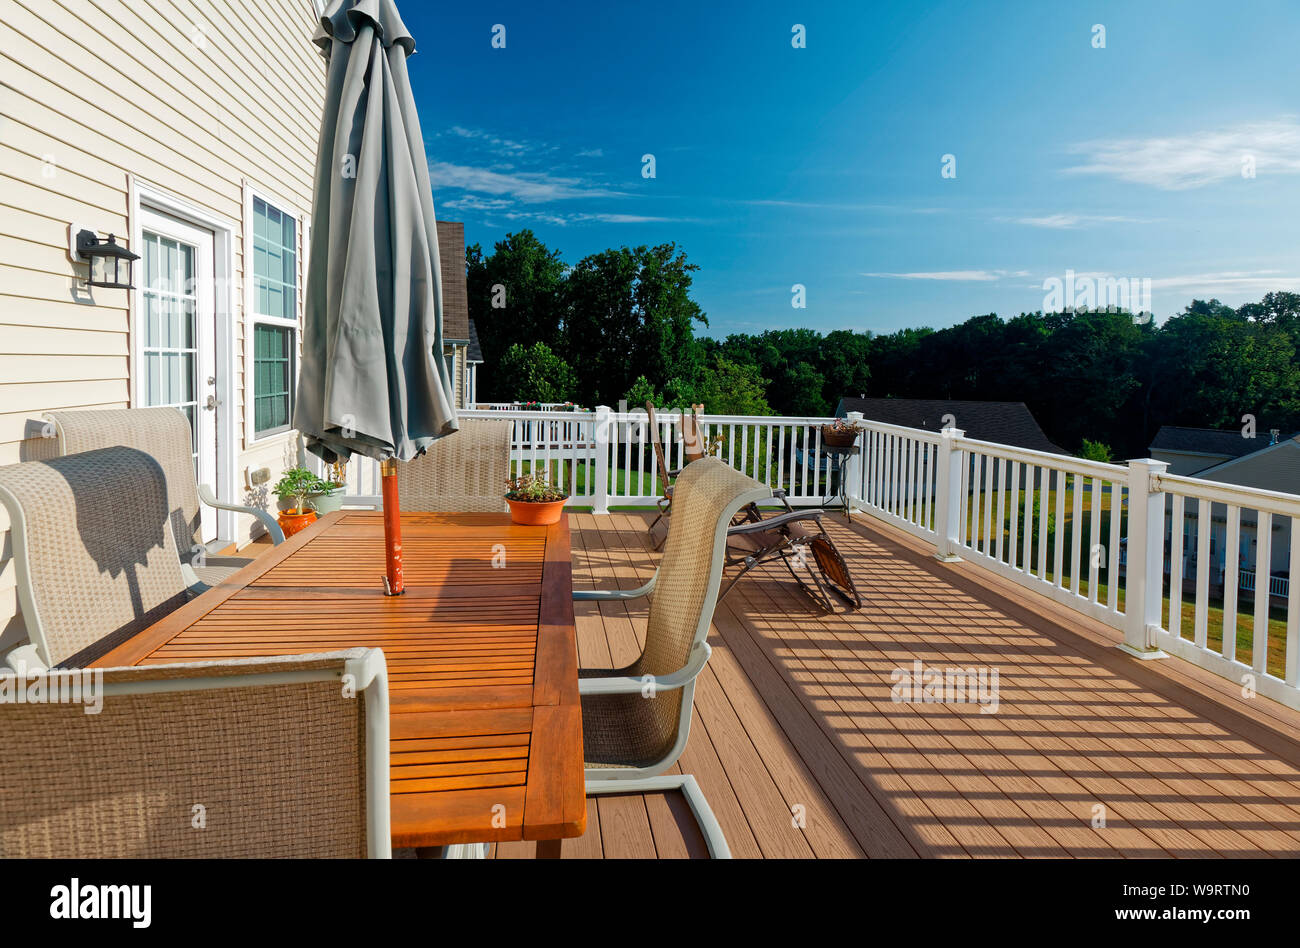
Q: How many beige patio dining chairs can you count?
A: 5